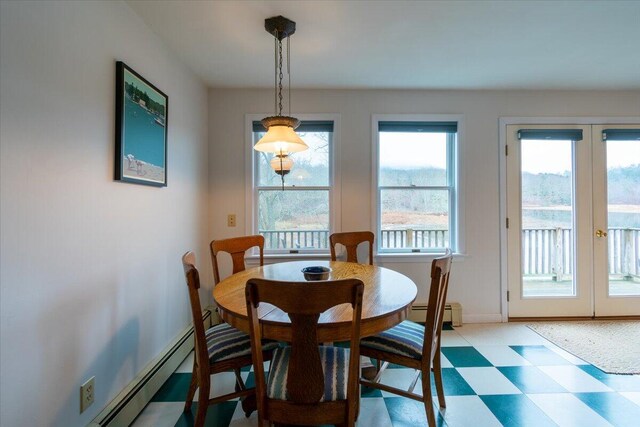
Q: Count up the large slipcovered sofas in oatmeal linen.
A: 0